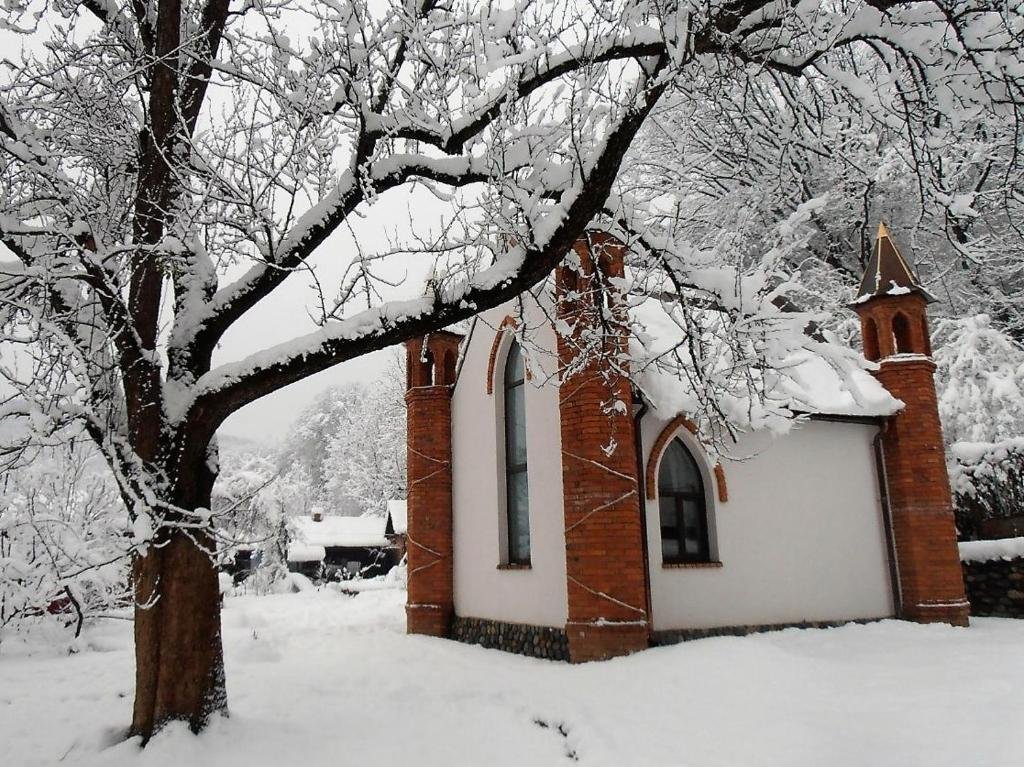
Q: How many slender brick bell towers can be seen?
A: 3